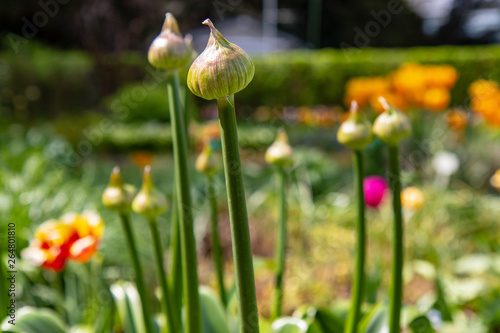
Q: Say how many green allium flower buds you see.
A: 8